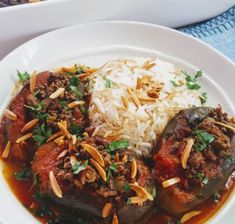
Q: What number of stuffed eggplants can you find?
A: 3